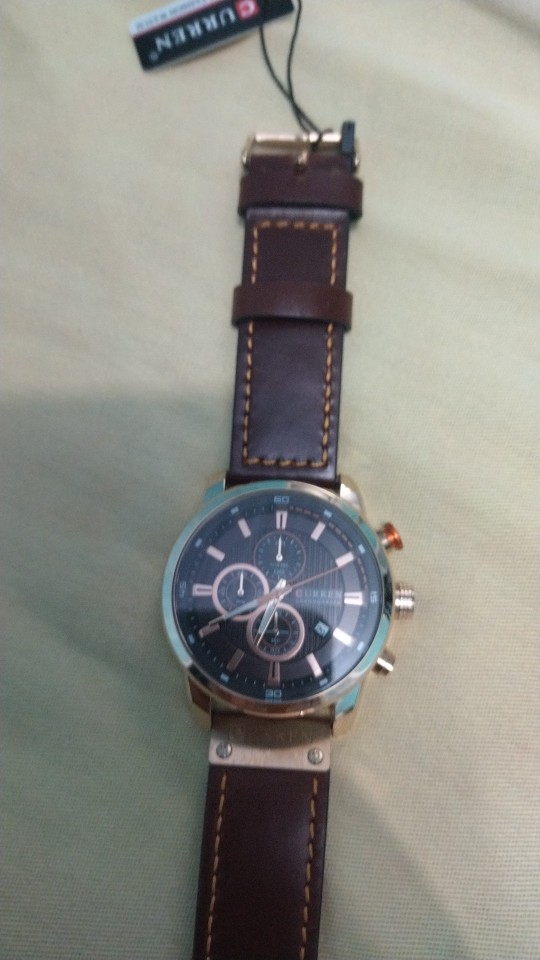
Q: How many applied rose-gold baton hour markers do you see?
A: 12